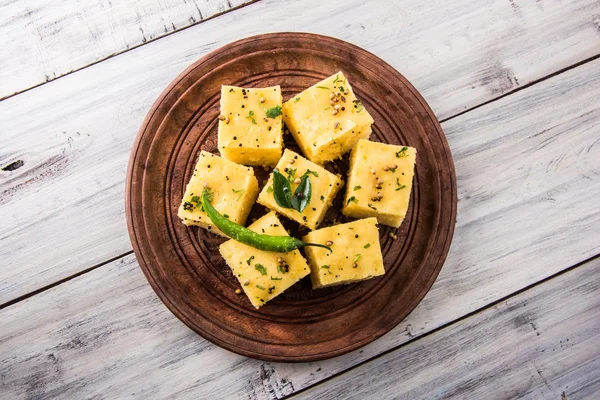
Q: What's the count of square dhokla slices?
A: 7